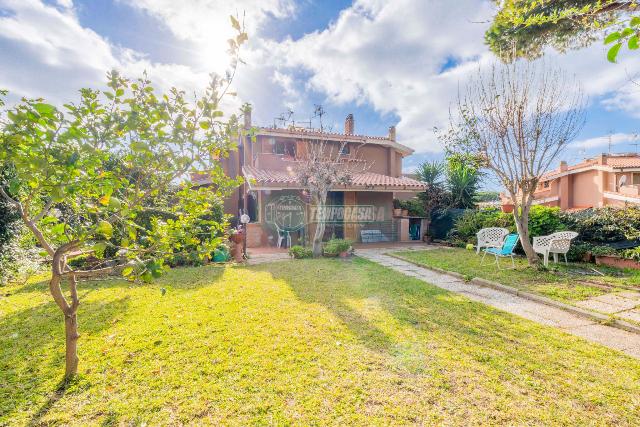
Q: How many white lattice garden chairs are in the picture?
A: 2